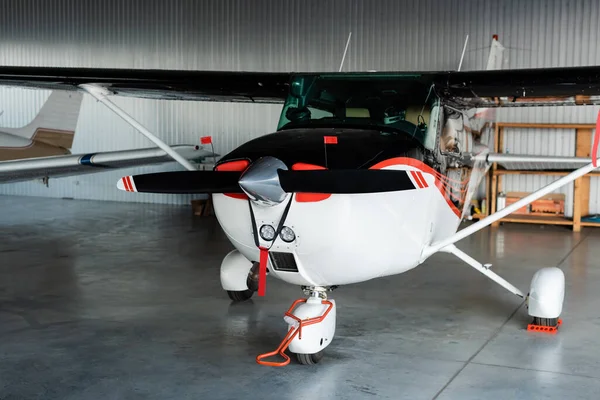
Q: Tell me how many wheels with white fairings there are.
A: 3